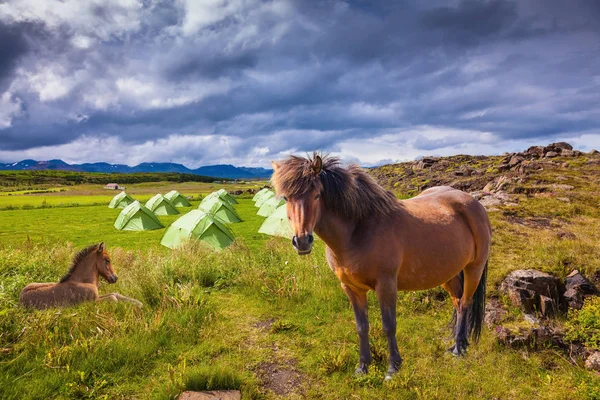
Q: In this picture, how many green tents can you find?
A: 12